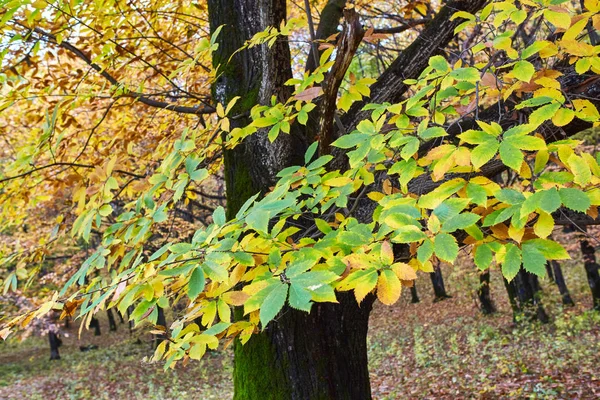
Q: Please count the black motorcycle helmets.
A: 0